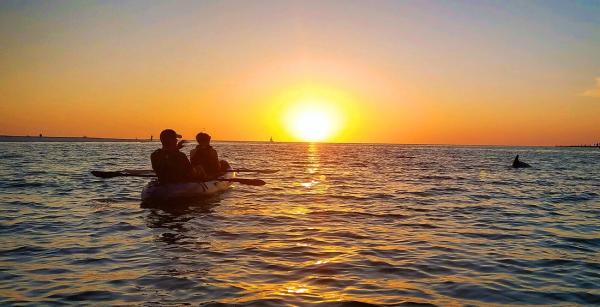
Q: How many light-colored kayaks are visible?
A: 1